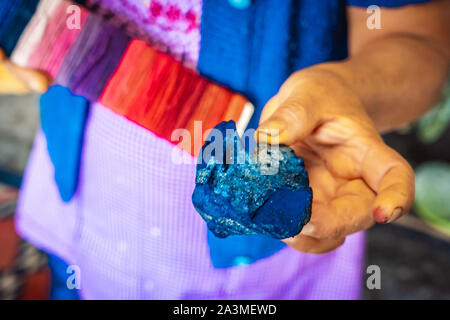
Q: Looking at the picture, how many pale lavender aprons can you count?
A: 1